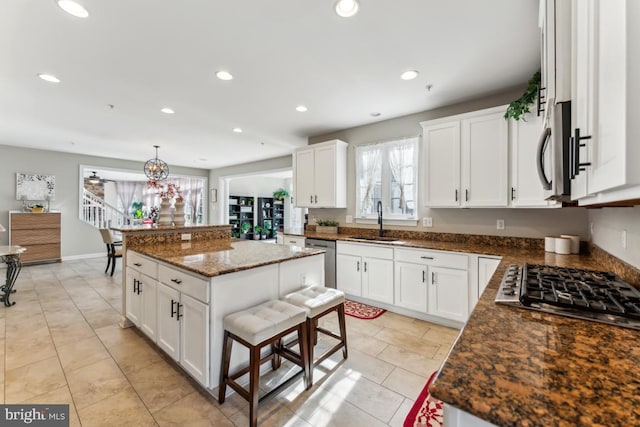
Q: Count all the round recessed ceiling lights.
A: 8